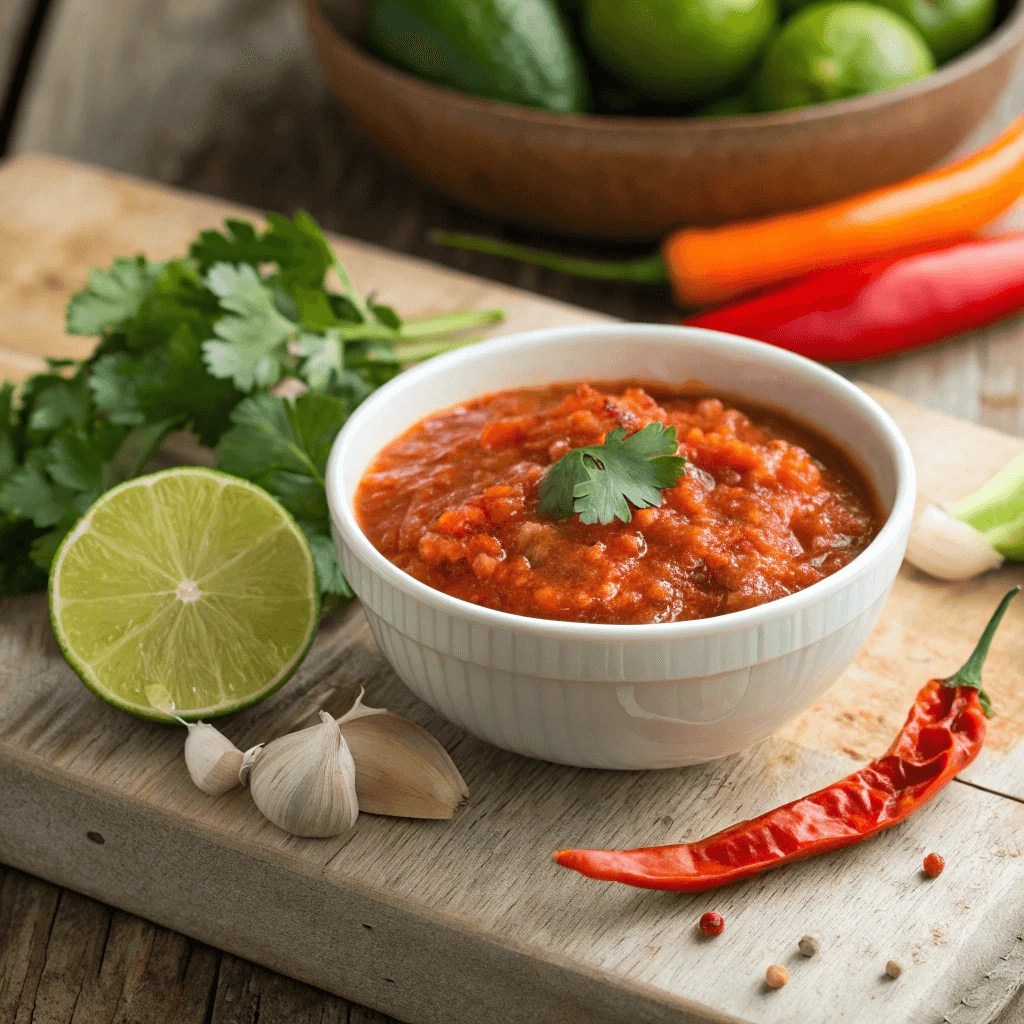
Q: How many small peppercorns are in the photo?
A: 5